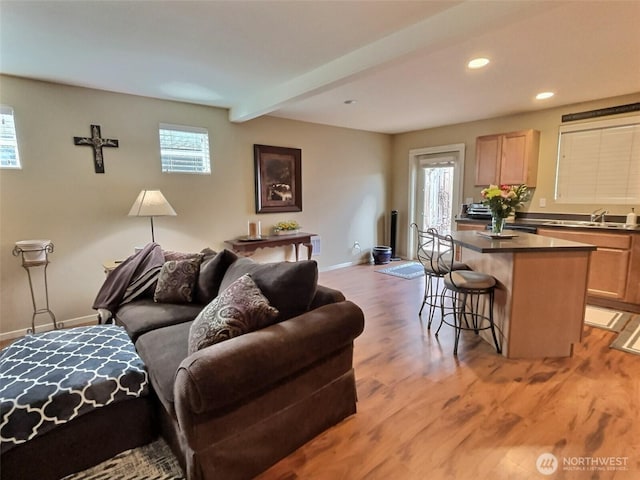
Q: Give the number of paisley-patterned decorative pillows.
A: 2